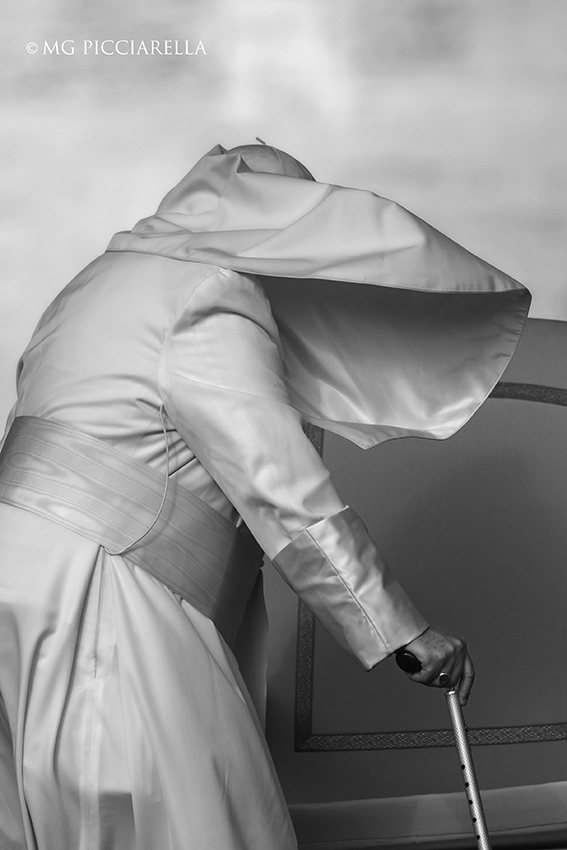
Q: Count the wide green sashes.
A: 0